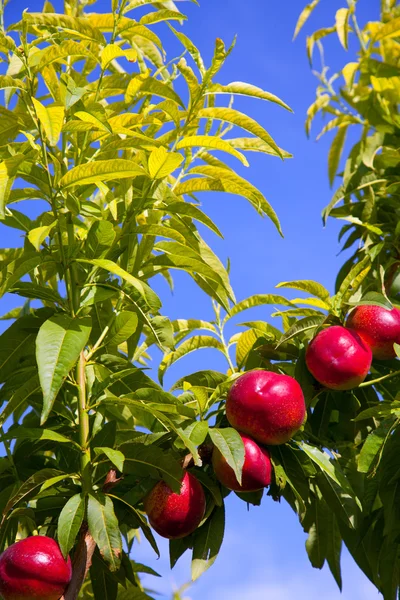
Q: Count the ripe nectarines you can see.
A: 6